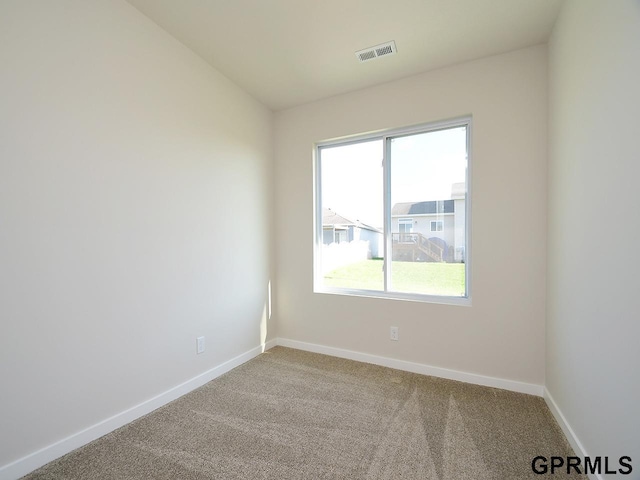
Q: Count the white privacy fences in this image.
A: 1